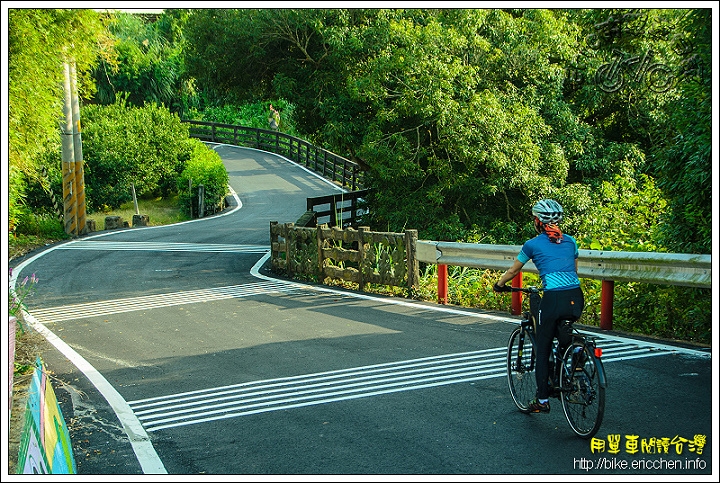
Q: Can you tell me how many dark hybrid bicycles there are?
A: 1